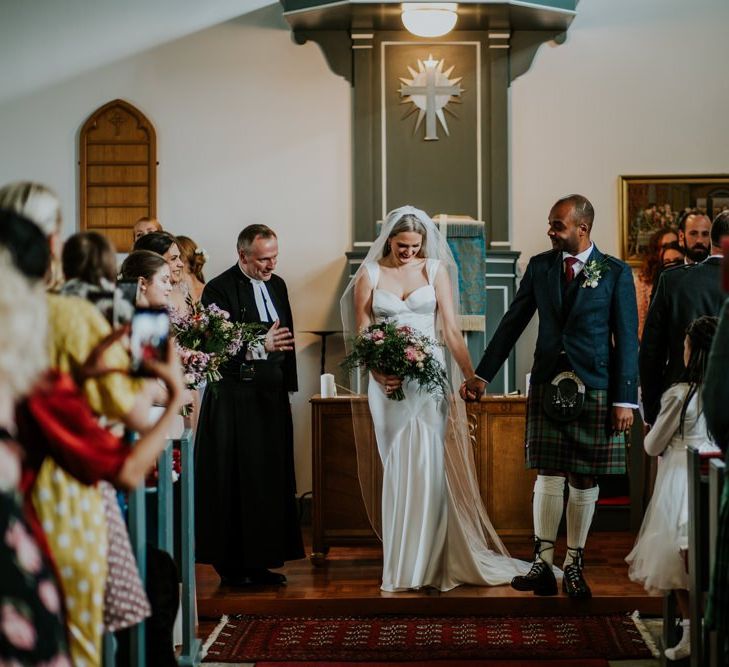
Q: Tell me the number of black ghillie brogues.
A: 2